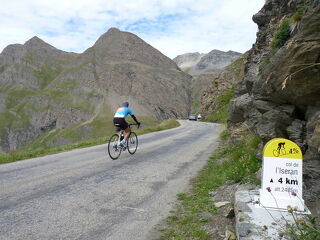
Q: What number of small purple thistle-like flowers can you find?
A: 2